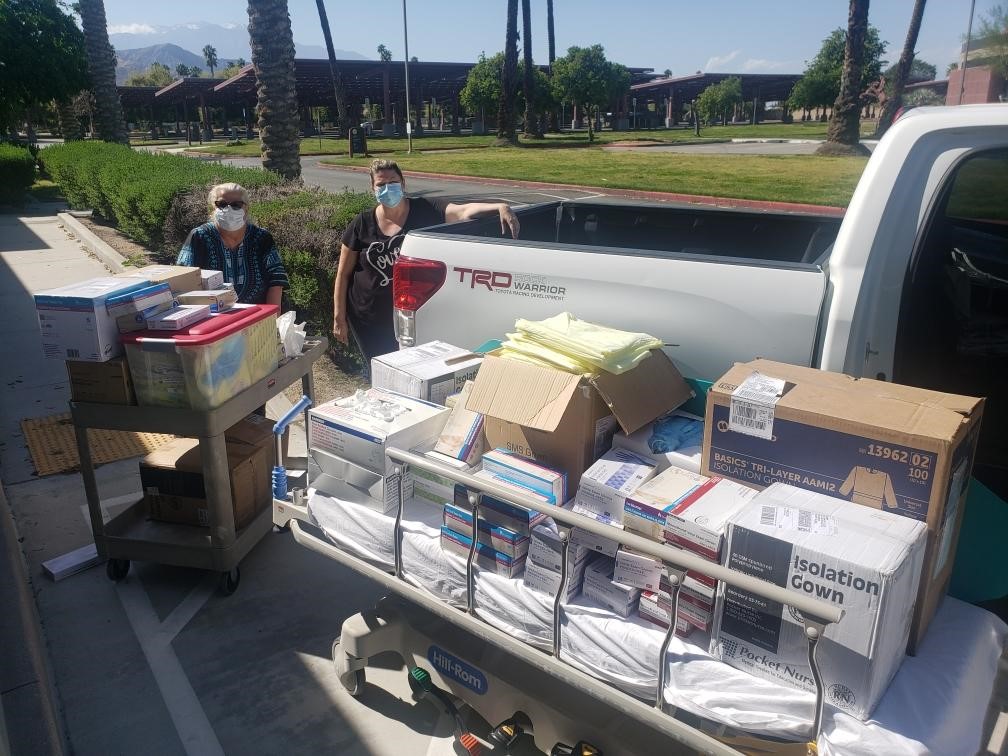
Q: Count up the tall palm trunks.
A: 8